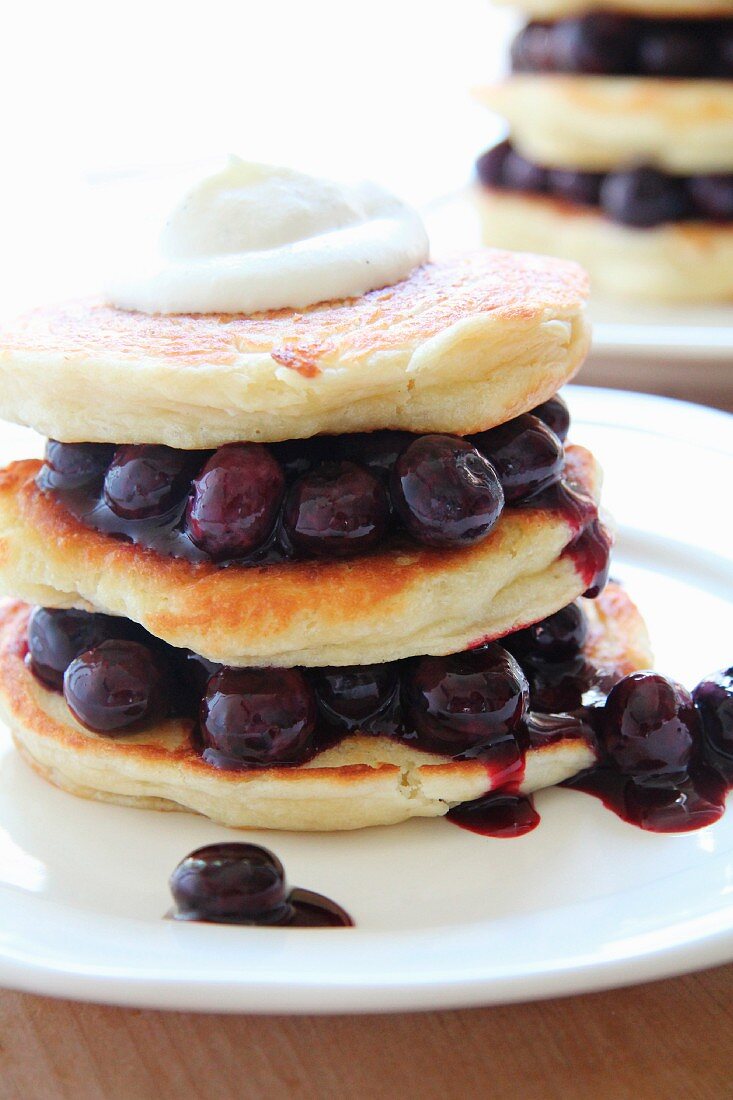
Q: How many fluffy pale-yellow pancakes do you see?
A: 6